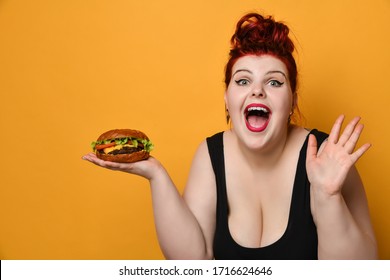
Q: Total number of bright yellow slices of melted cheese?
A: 1